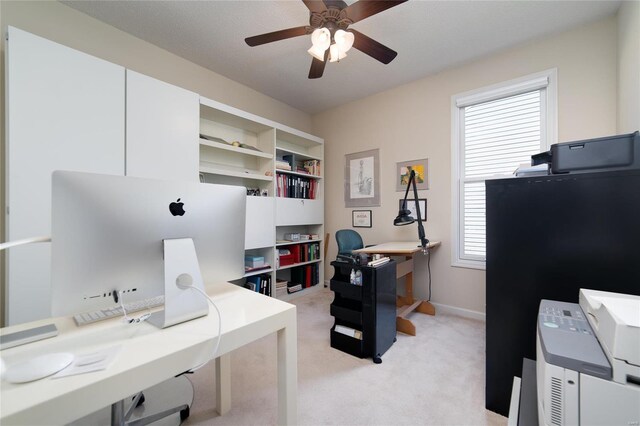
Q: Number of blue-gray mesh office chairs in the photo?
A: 1